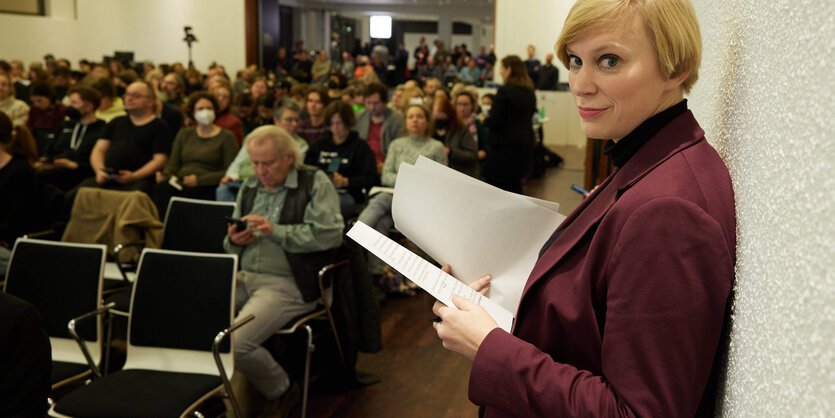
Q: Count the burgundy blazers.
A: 1